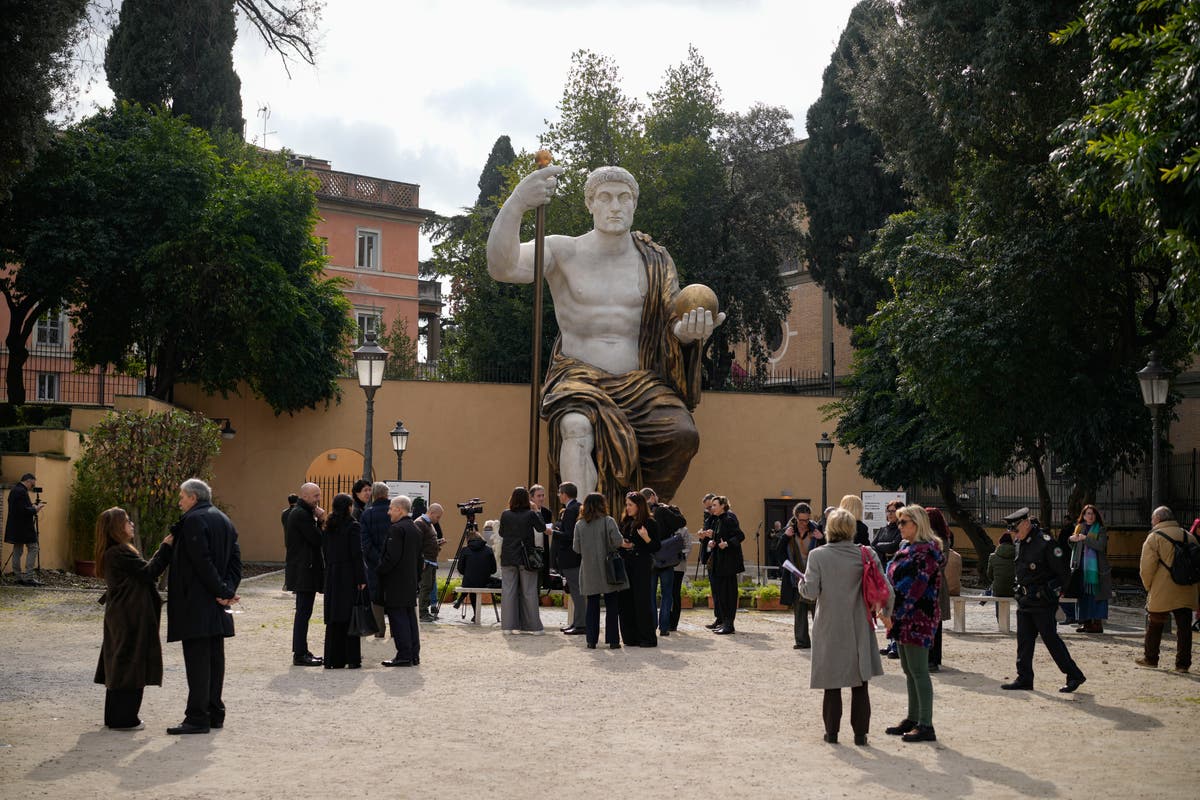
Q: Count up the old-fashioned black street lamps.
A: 4